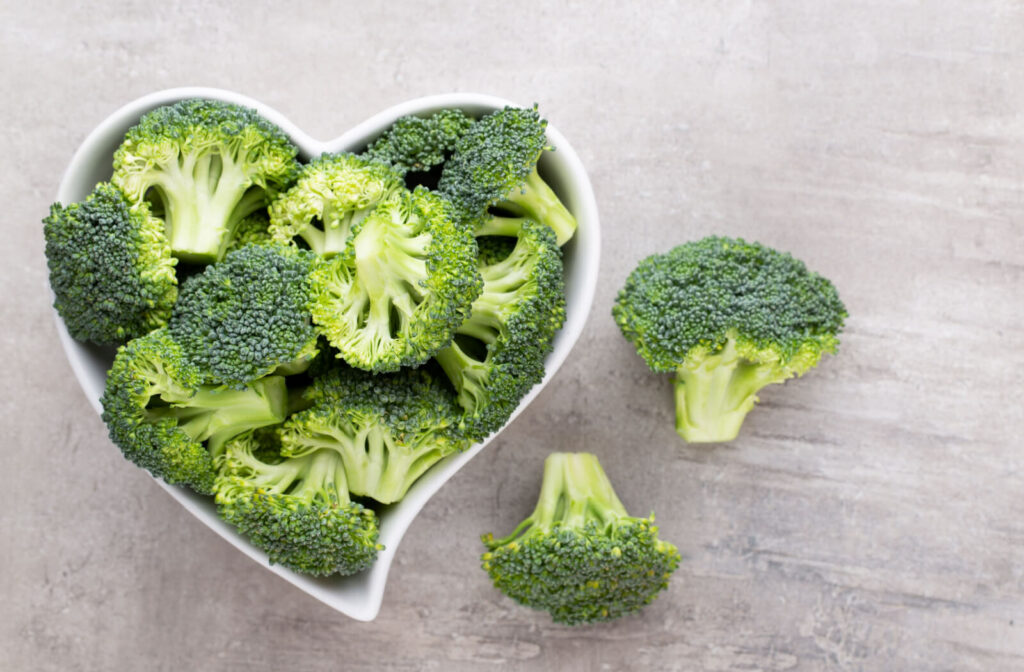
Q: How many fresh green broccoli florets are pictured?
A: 13